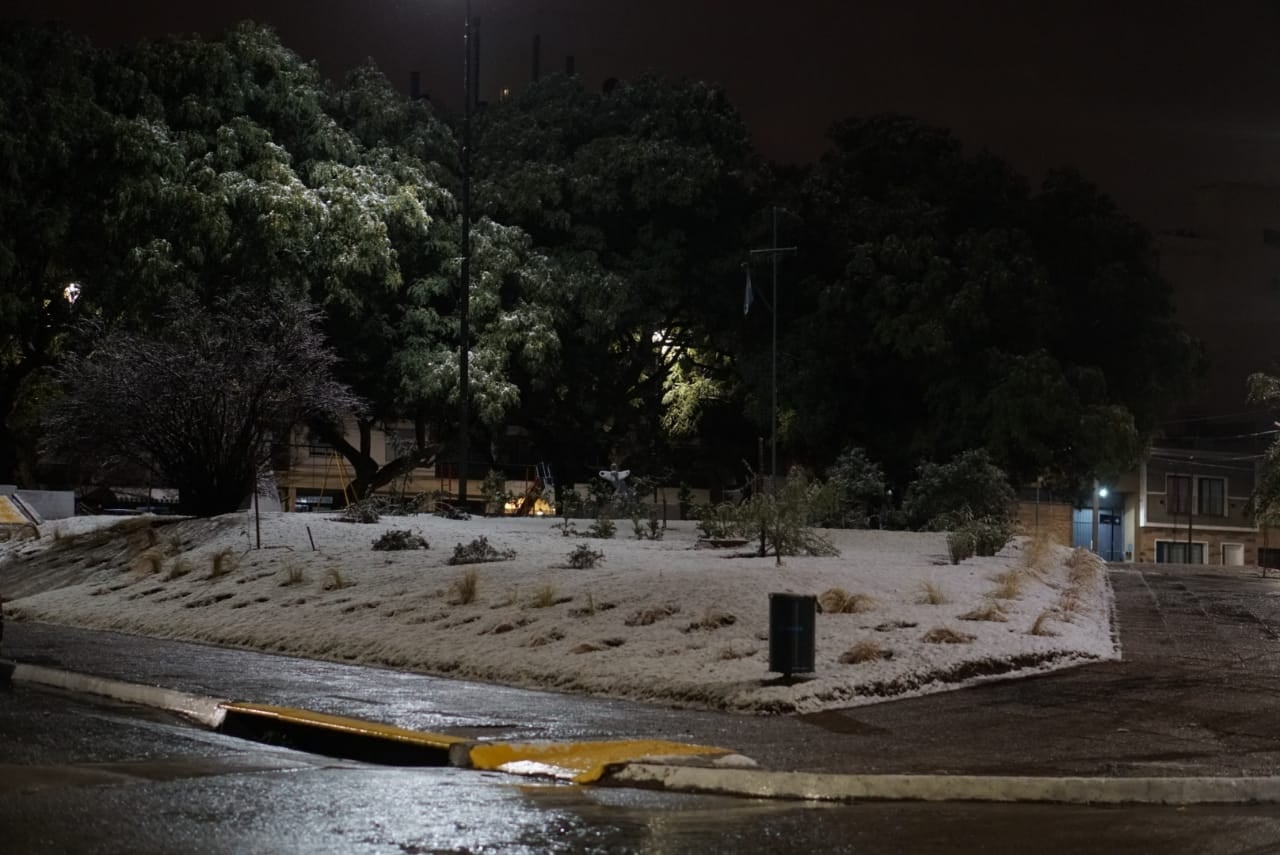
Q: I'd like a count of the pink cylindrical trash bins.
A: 0